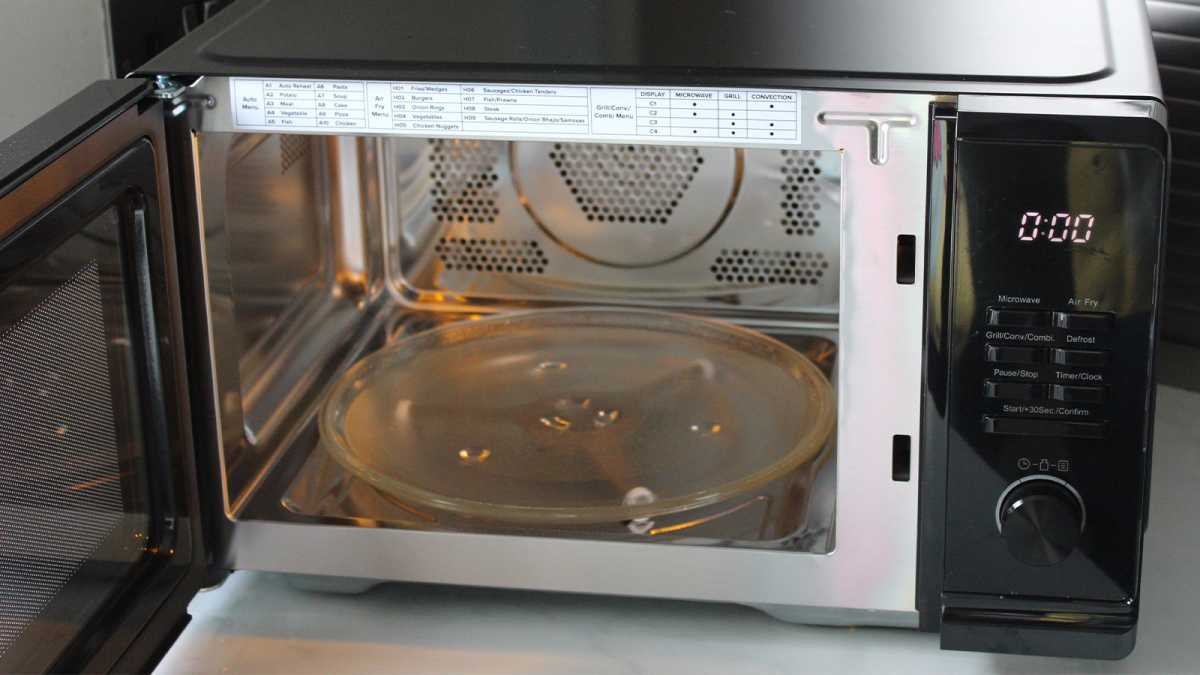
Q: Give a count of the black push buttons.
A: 7